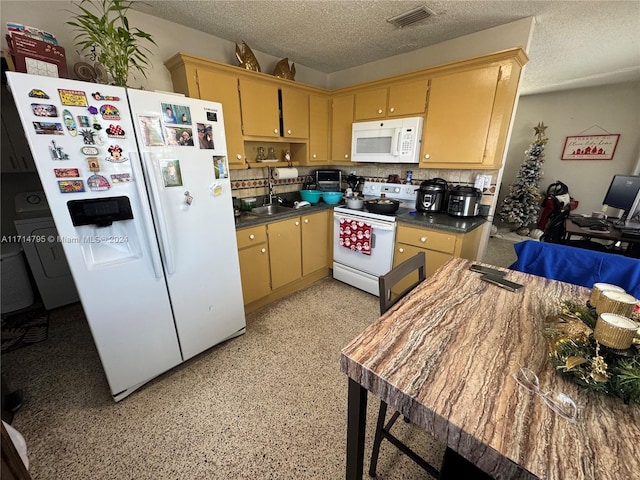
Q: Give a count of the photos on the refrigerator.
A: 6